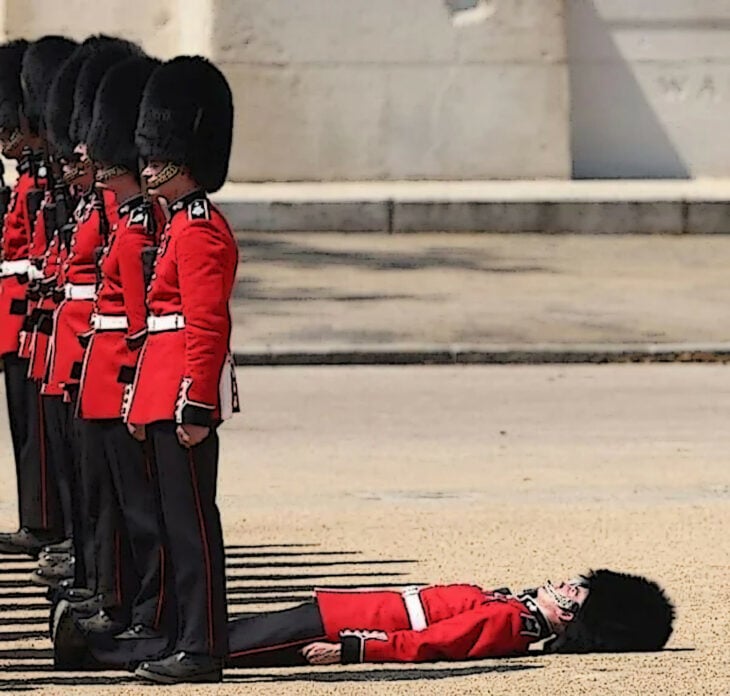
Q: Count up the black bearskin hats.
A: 7